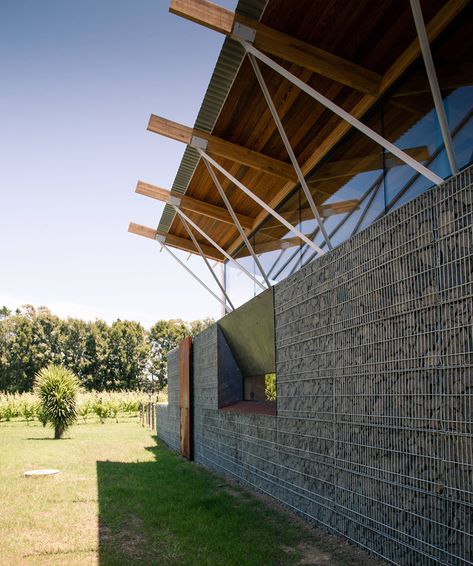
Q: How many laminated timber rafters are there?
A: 4